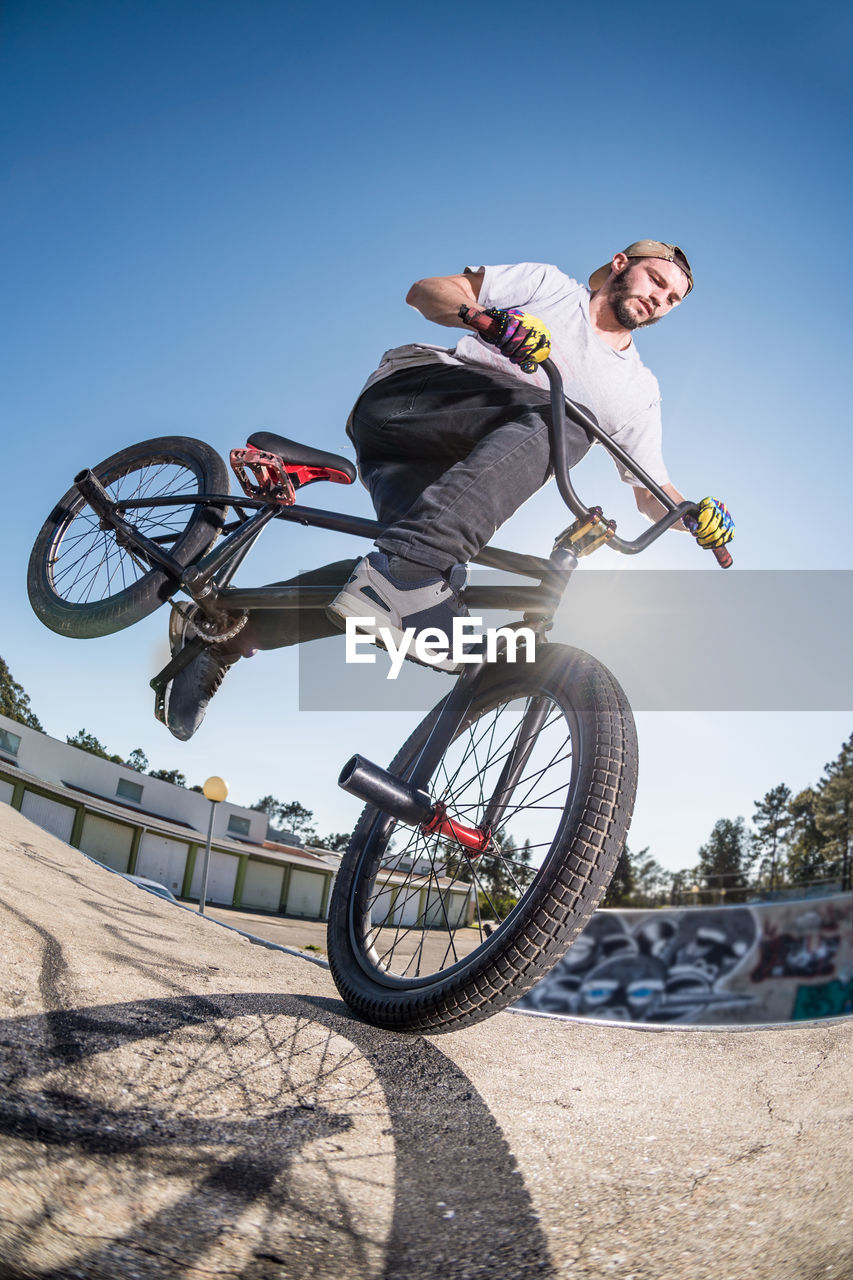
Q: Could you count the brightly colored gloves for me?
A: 2